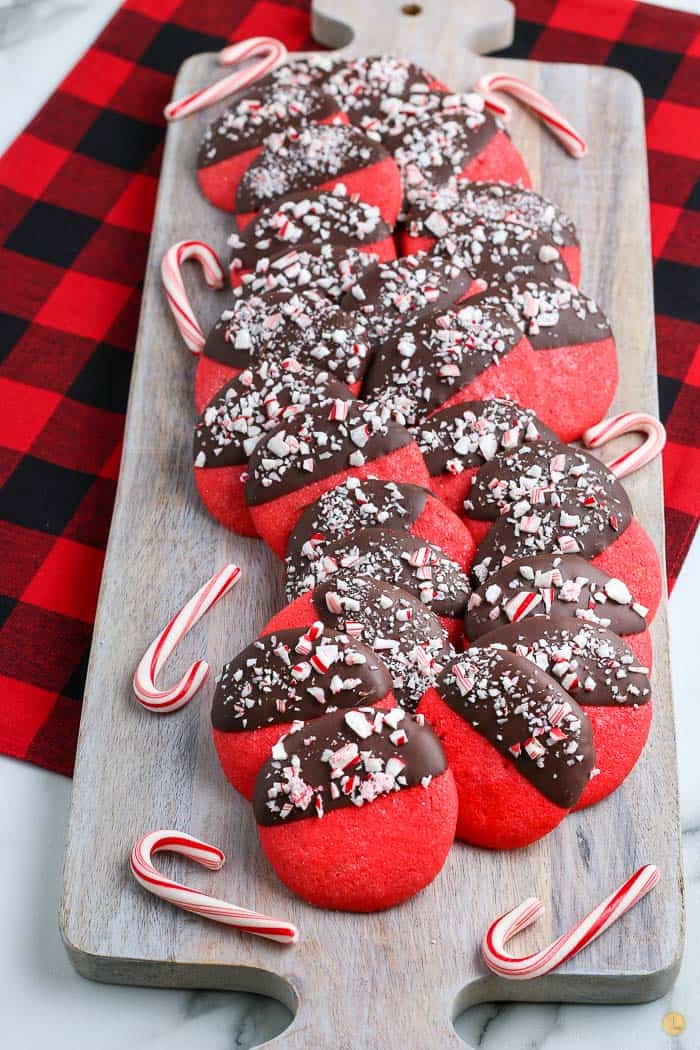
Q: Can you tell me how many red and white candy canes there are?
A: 7